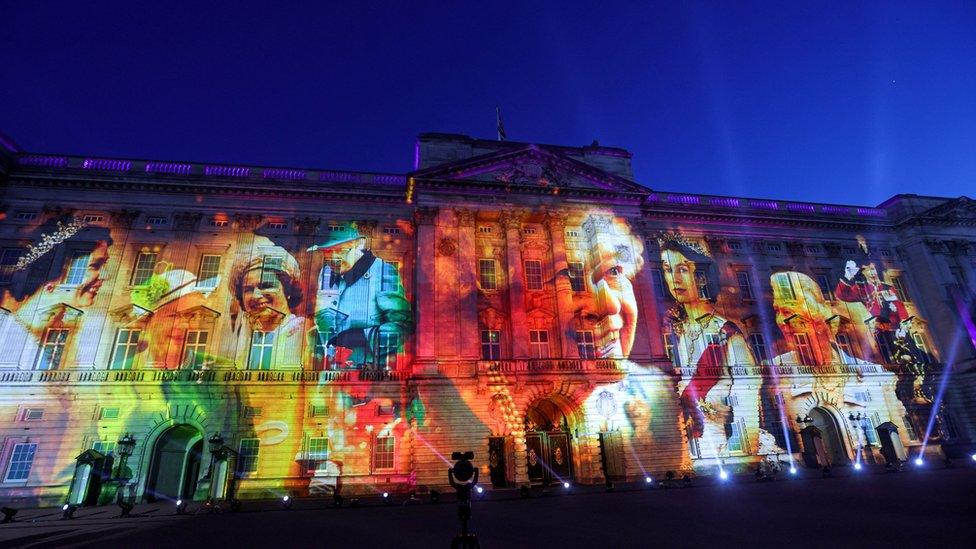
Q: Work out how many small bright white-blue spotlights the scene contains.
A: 12